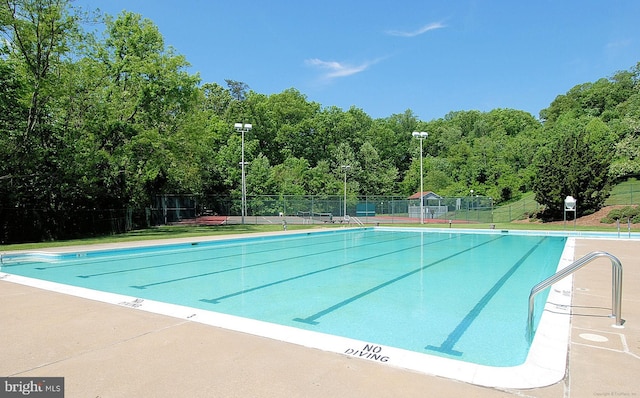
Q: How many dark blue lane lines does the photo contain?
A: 6